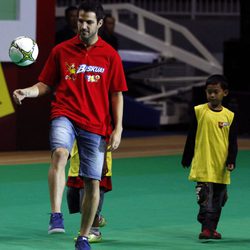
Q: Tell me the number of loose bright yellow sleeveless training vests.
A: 2